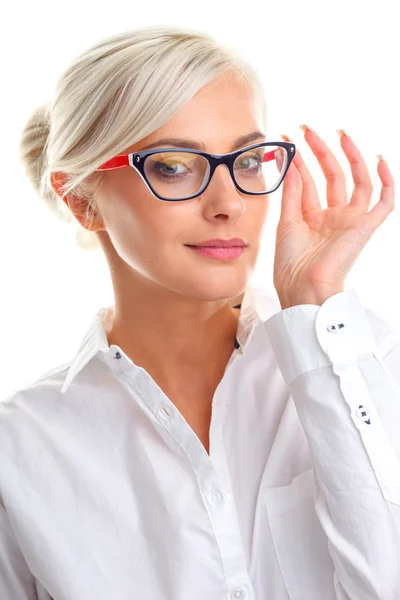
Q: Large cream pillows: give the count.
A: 0